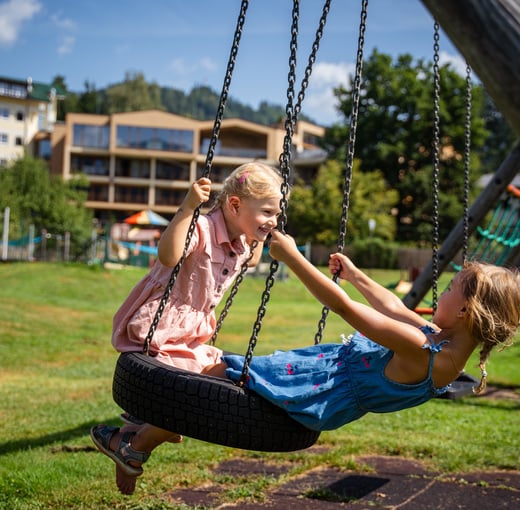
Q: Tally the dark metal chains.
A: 6